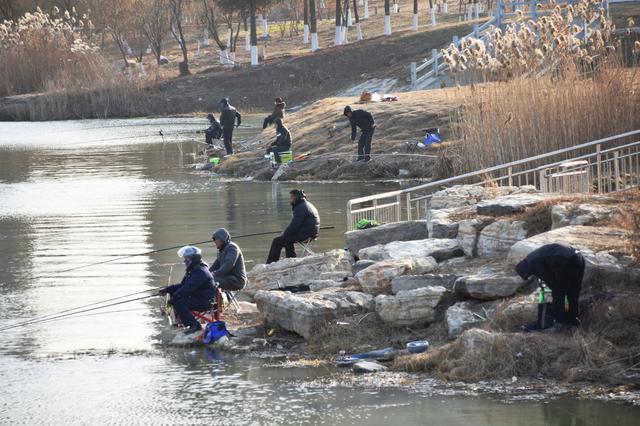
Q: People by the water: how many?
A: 9